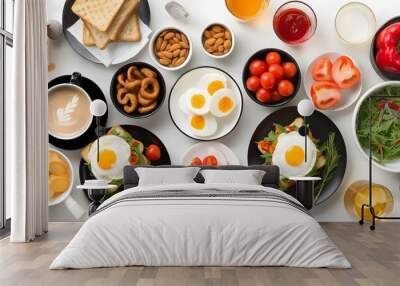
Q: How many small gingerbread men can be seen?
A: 0